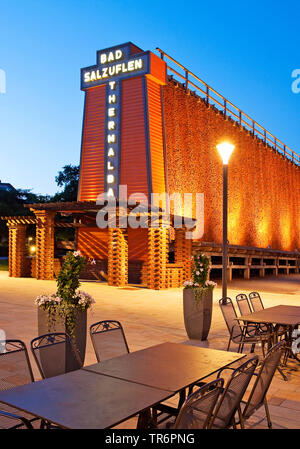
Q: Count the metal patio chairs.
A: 9